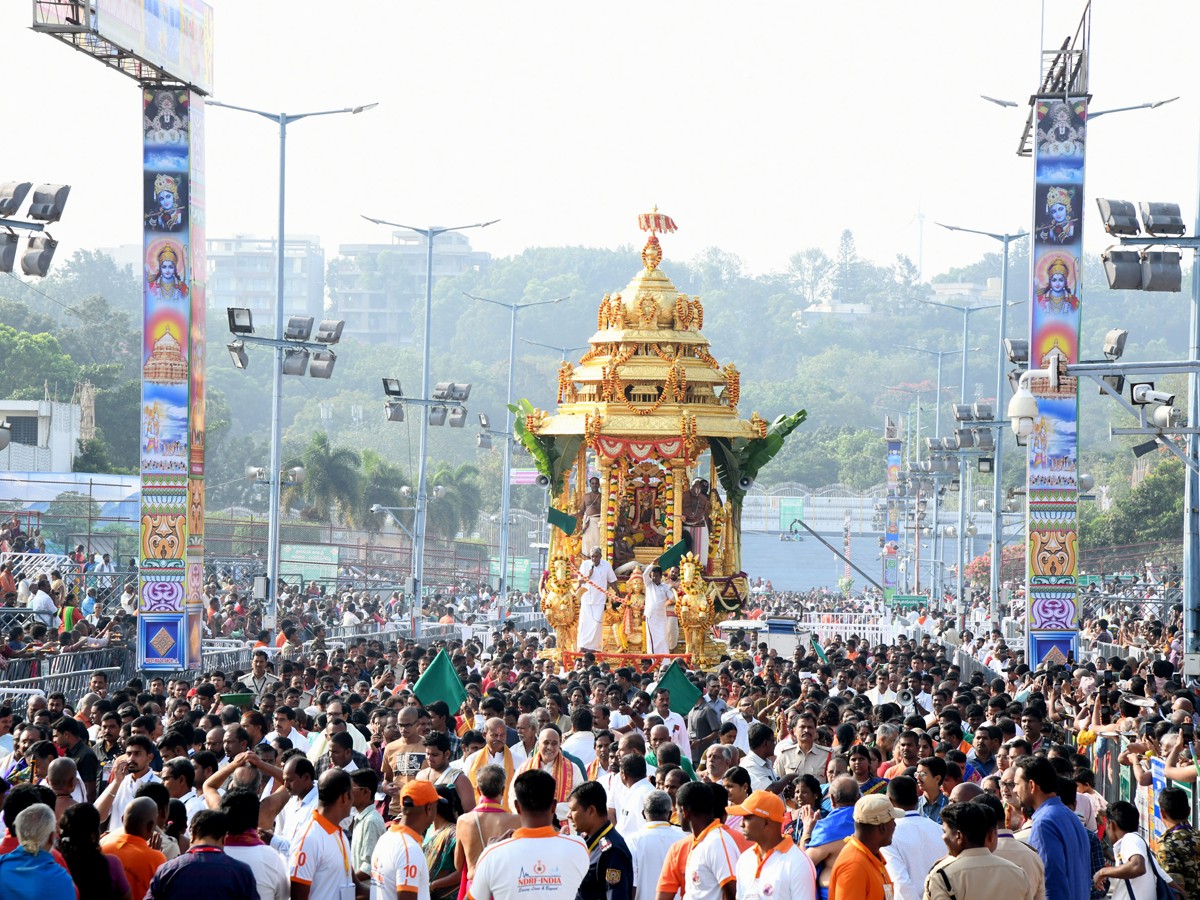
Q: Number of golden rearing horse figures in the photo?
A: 2